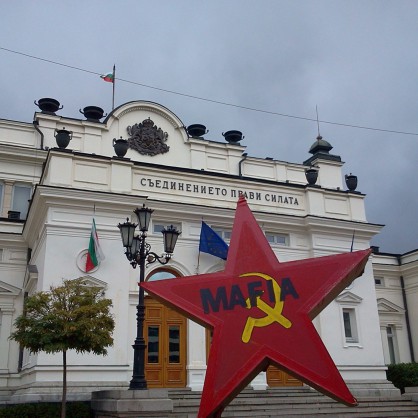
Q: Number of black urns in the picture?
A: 8